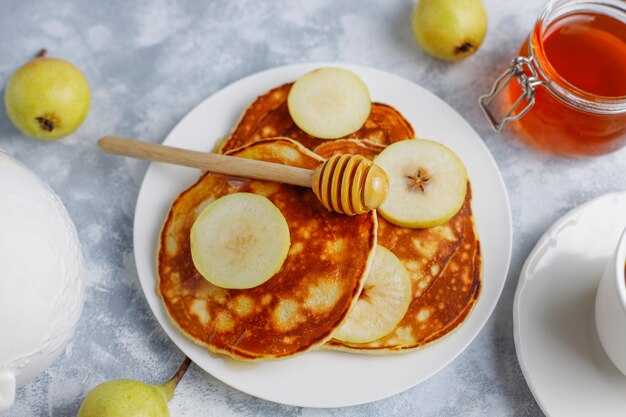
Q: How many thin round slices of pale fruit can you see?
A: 4